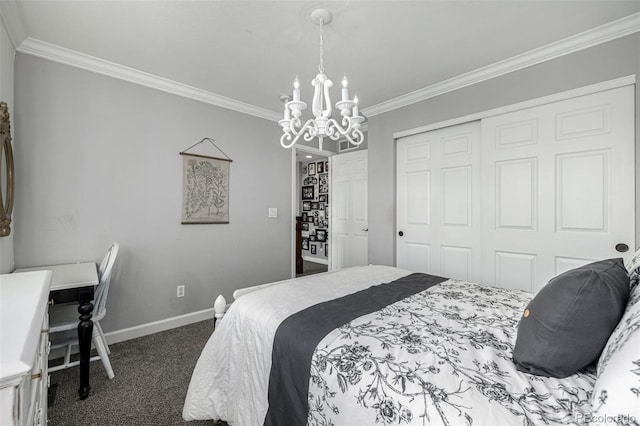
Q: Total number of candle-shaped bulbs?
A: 4